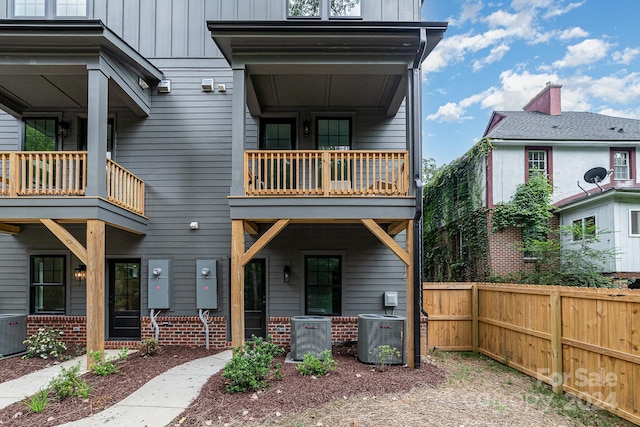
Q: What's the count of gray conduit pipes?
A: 2